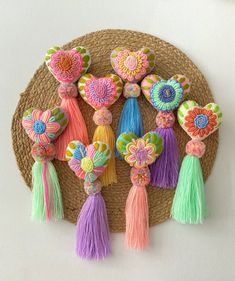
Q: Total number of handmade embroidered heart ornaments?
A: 8